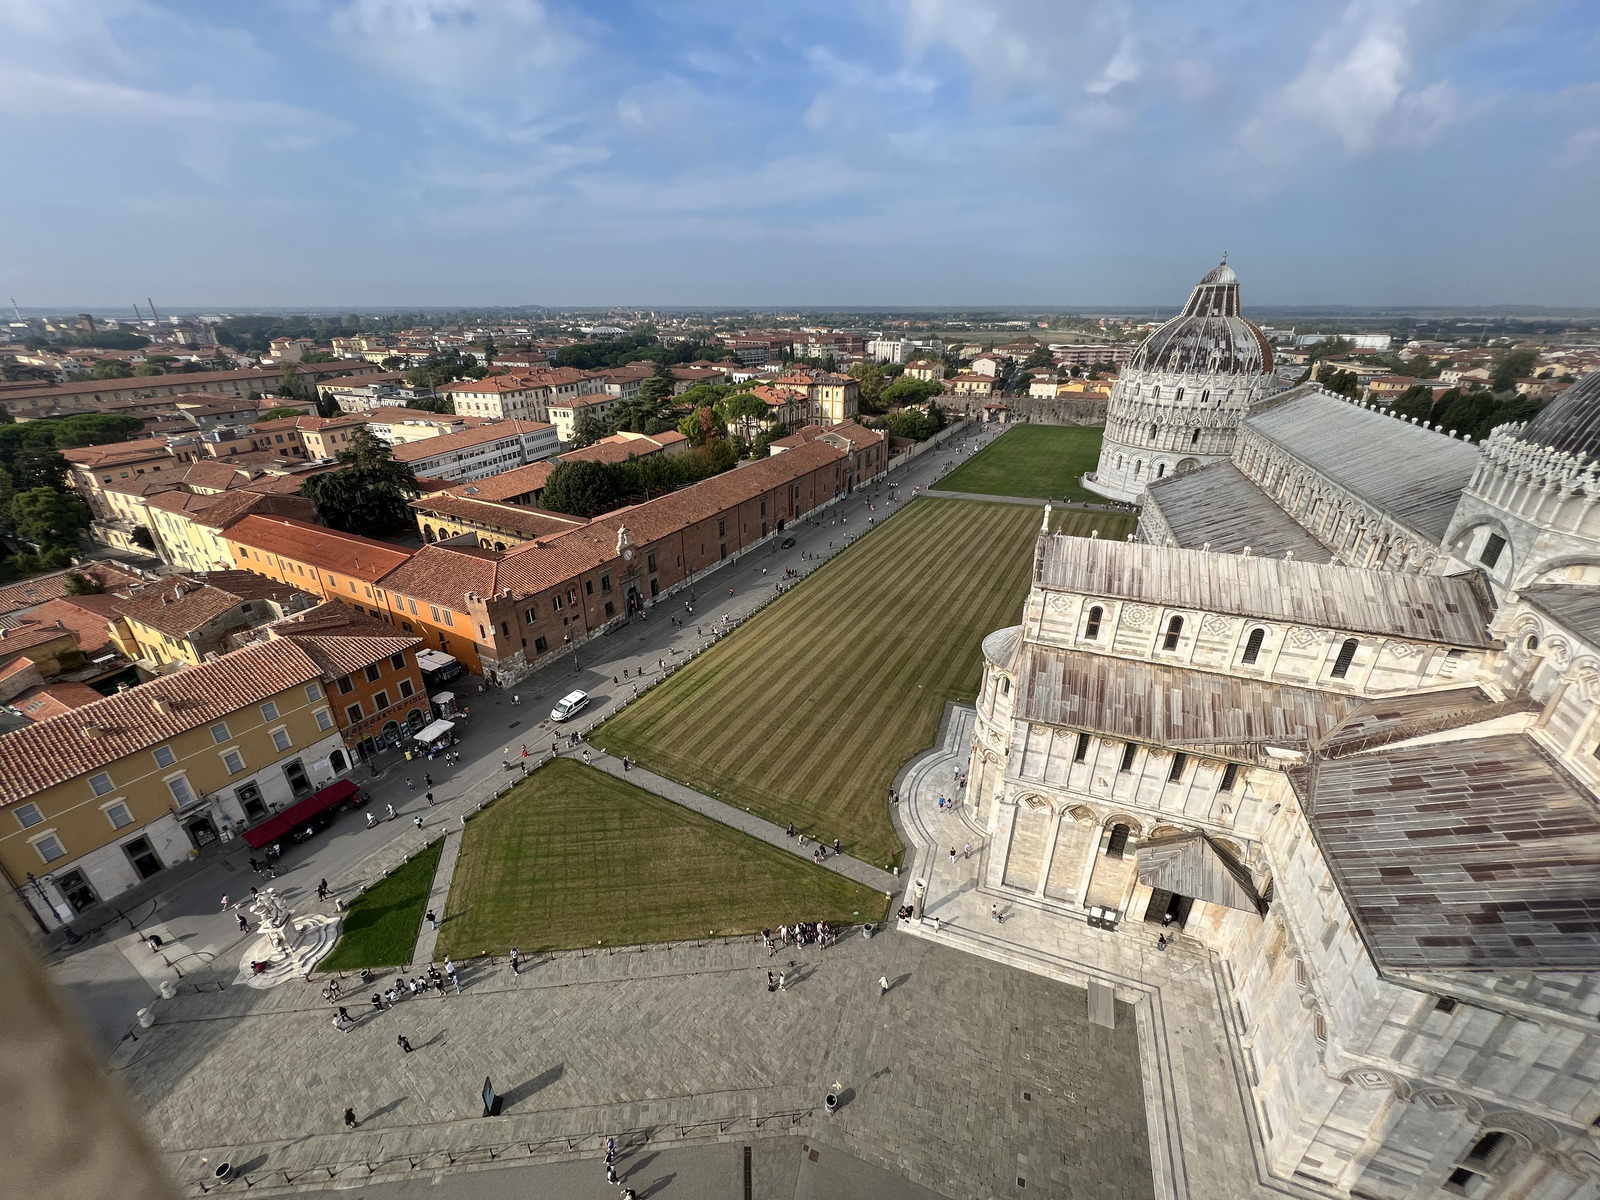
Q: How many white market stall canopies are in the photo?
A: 2